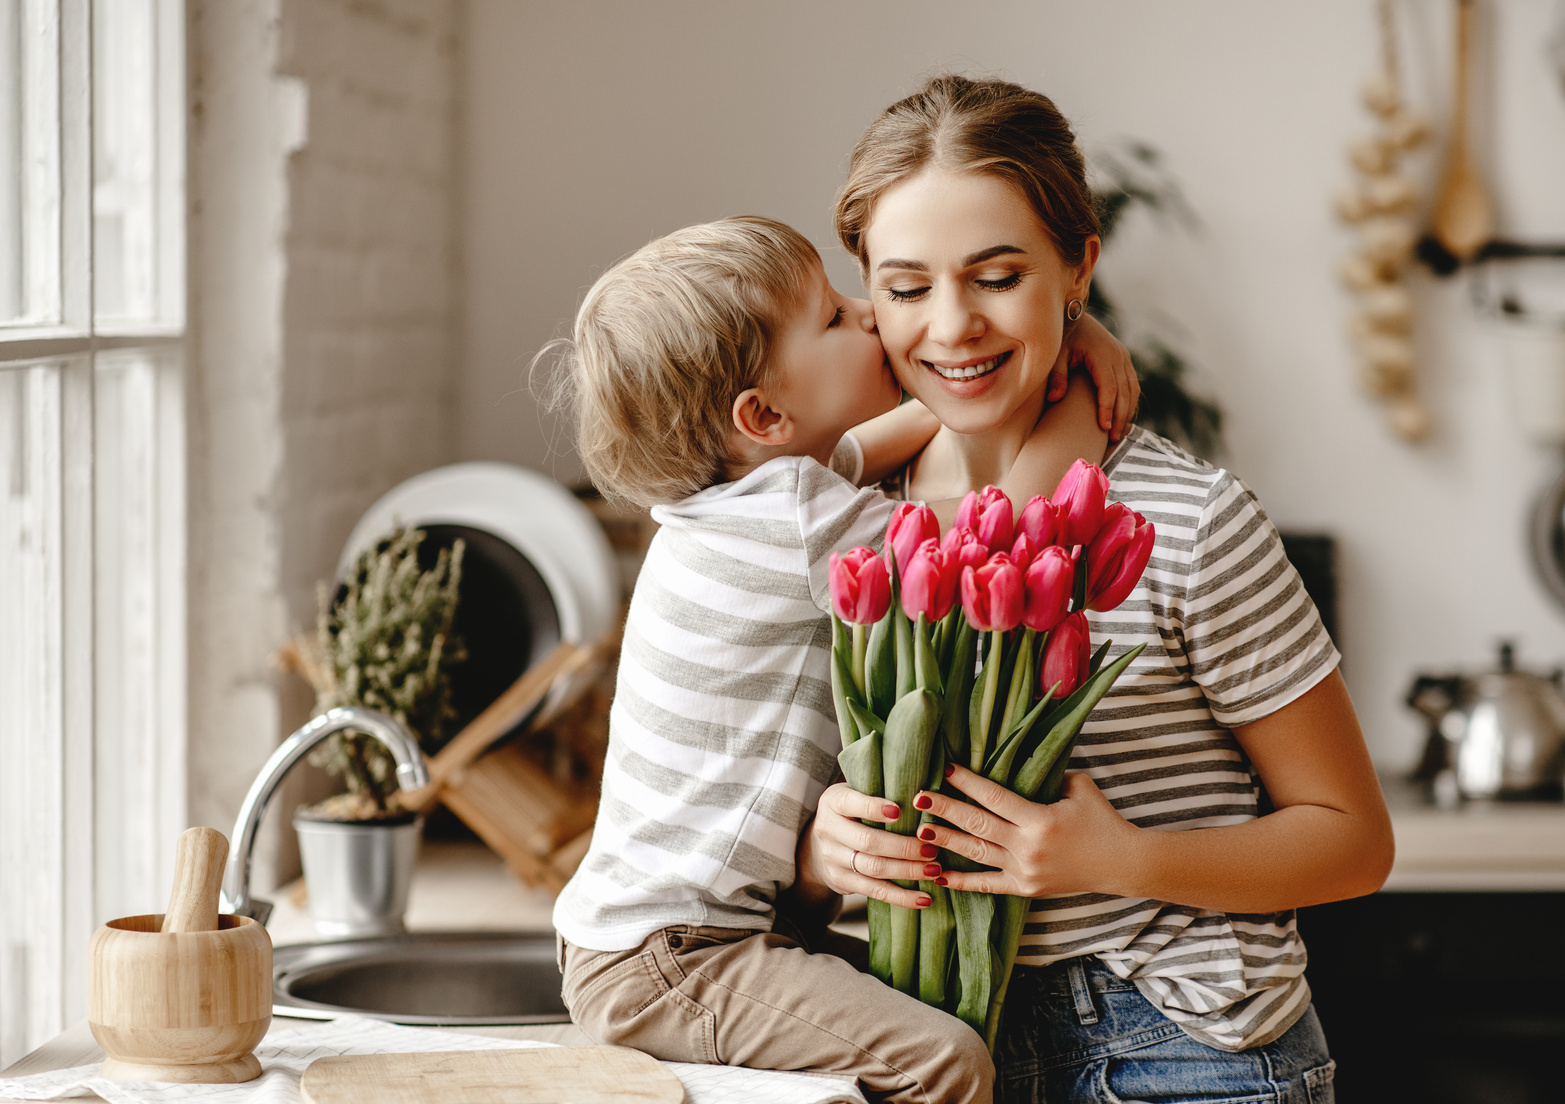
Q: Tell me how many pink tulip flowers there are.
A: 12